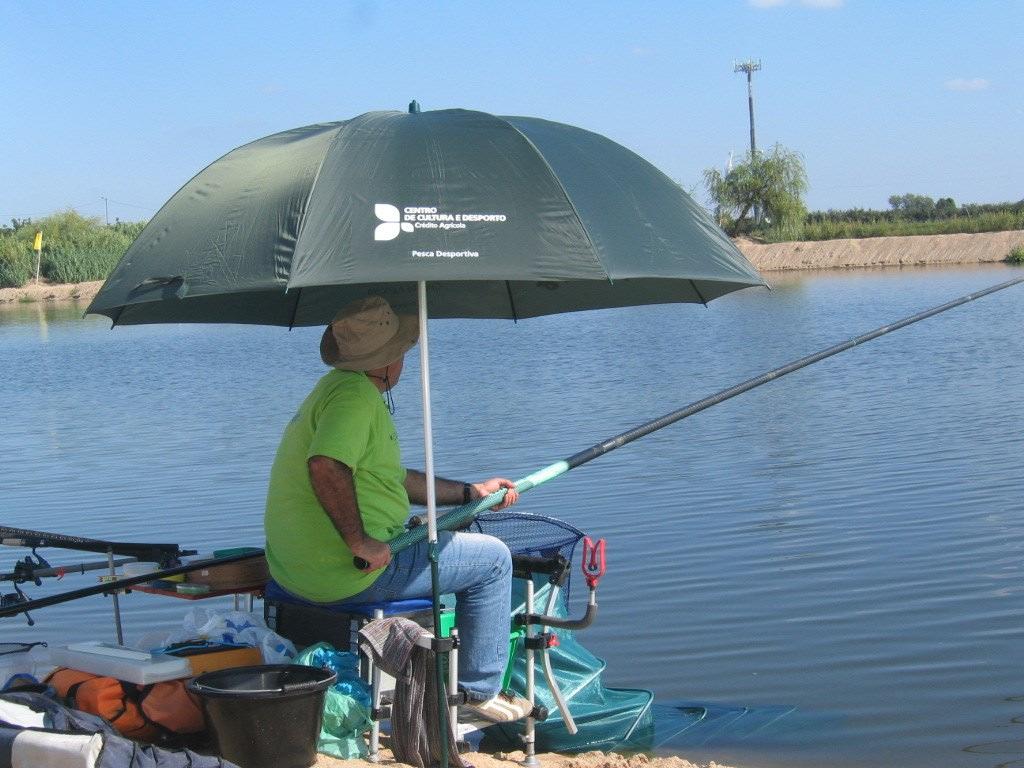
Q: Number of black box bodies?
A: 1